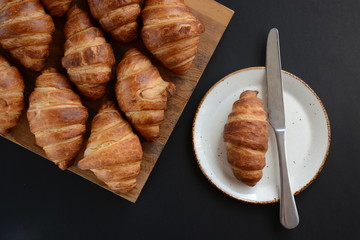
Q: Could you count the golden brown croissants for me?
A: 10